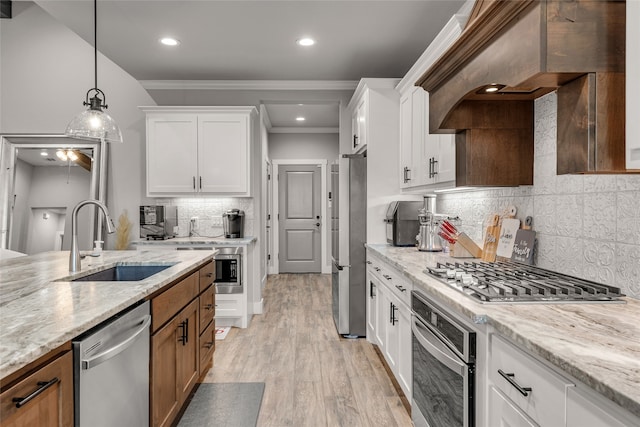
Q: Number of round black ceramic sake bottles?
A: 0